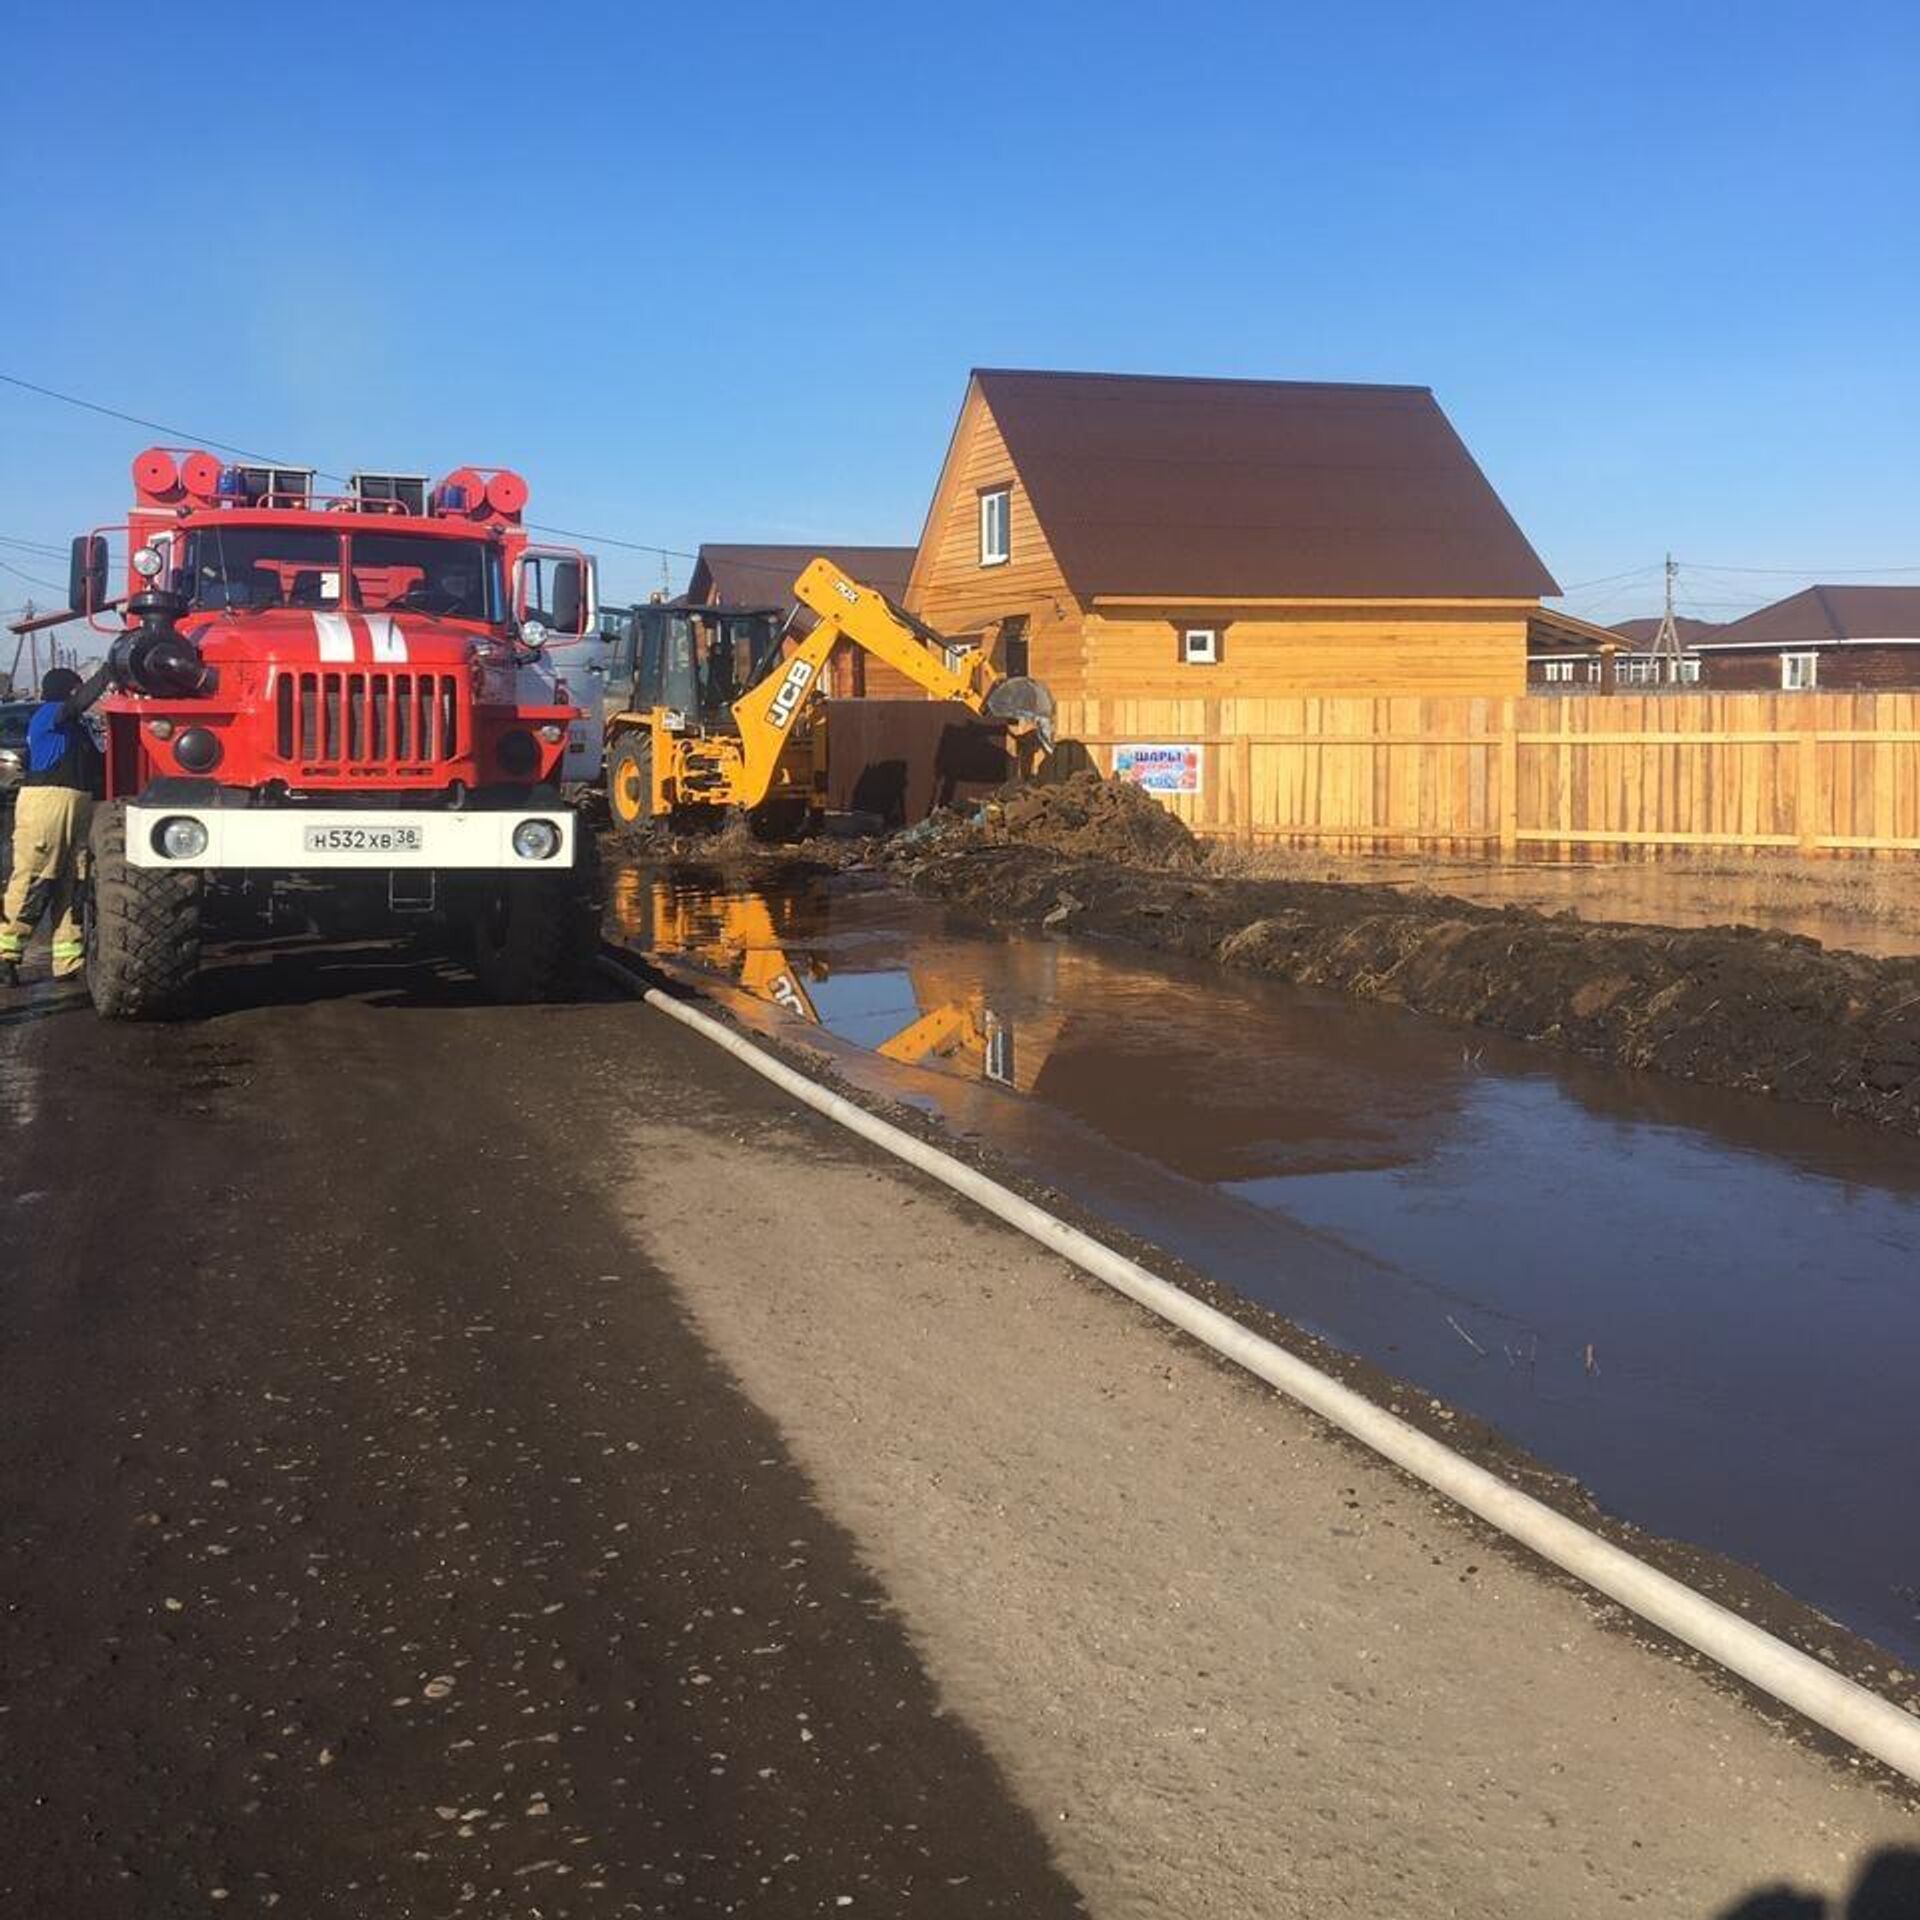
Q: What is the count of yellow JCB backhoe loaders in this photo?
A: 1